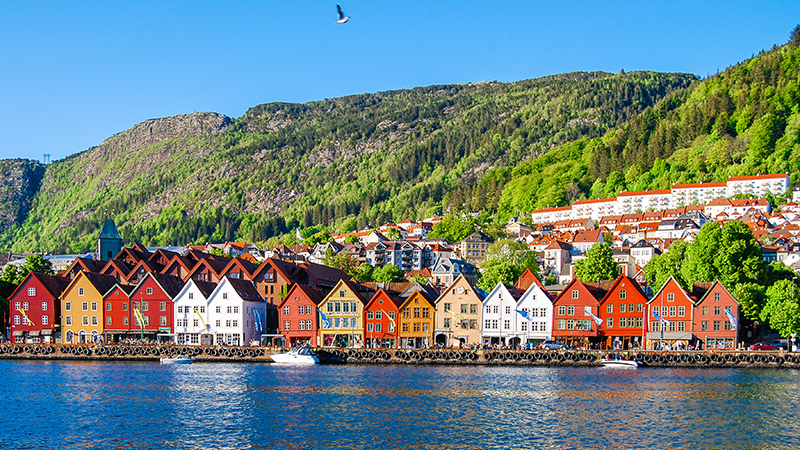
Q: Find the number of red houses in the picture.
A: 9